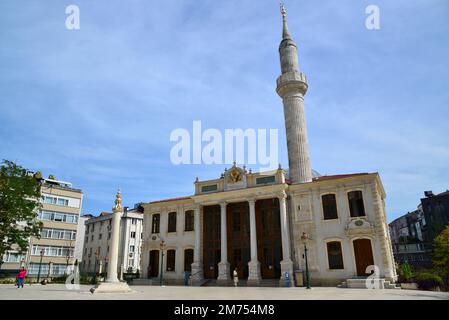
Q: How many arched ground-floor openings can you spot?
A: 5